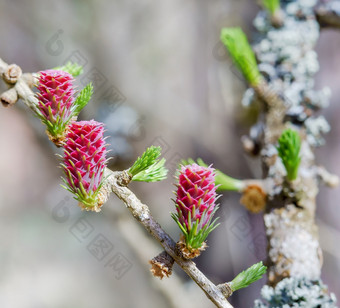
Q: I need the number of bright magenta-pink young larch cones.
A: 3